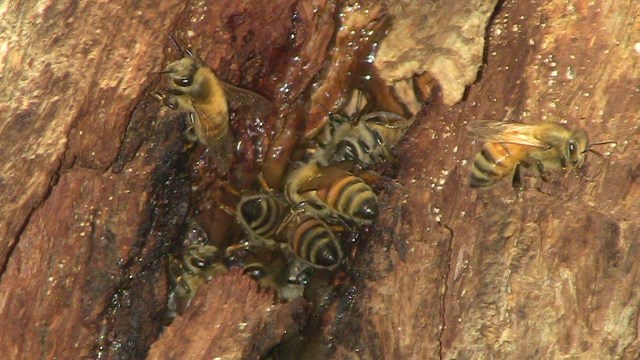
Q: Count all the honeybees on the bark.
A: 8